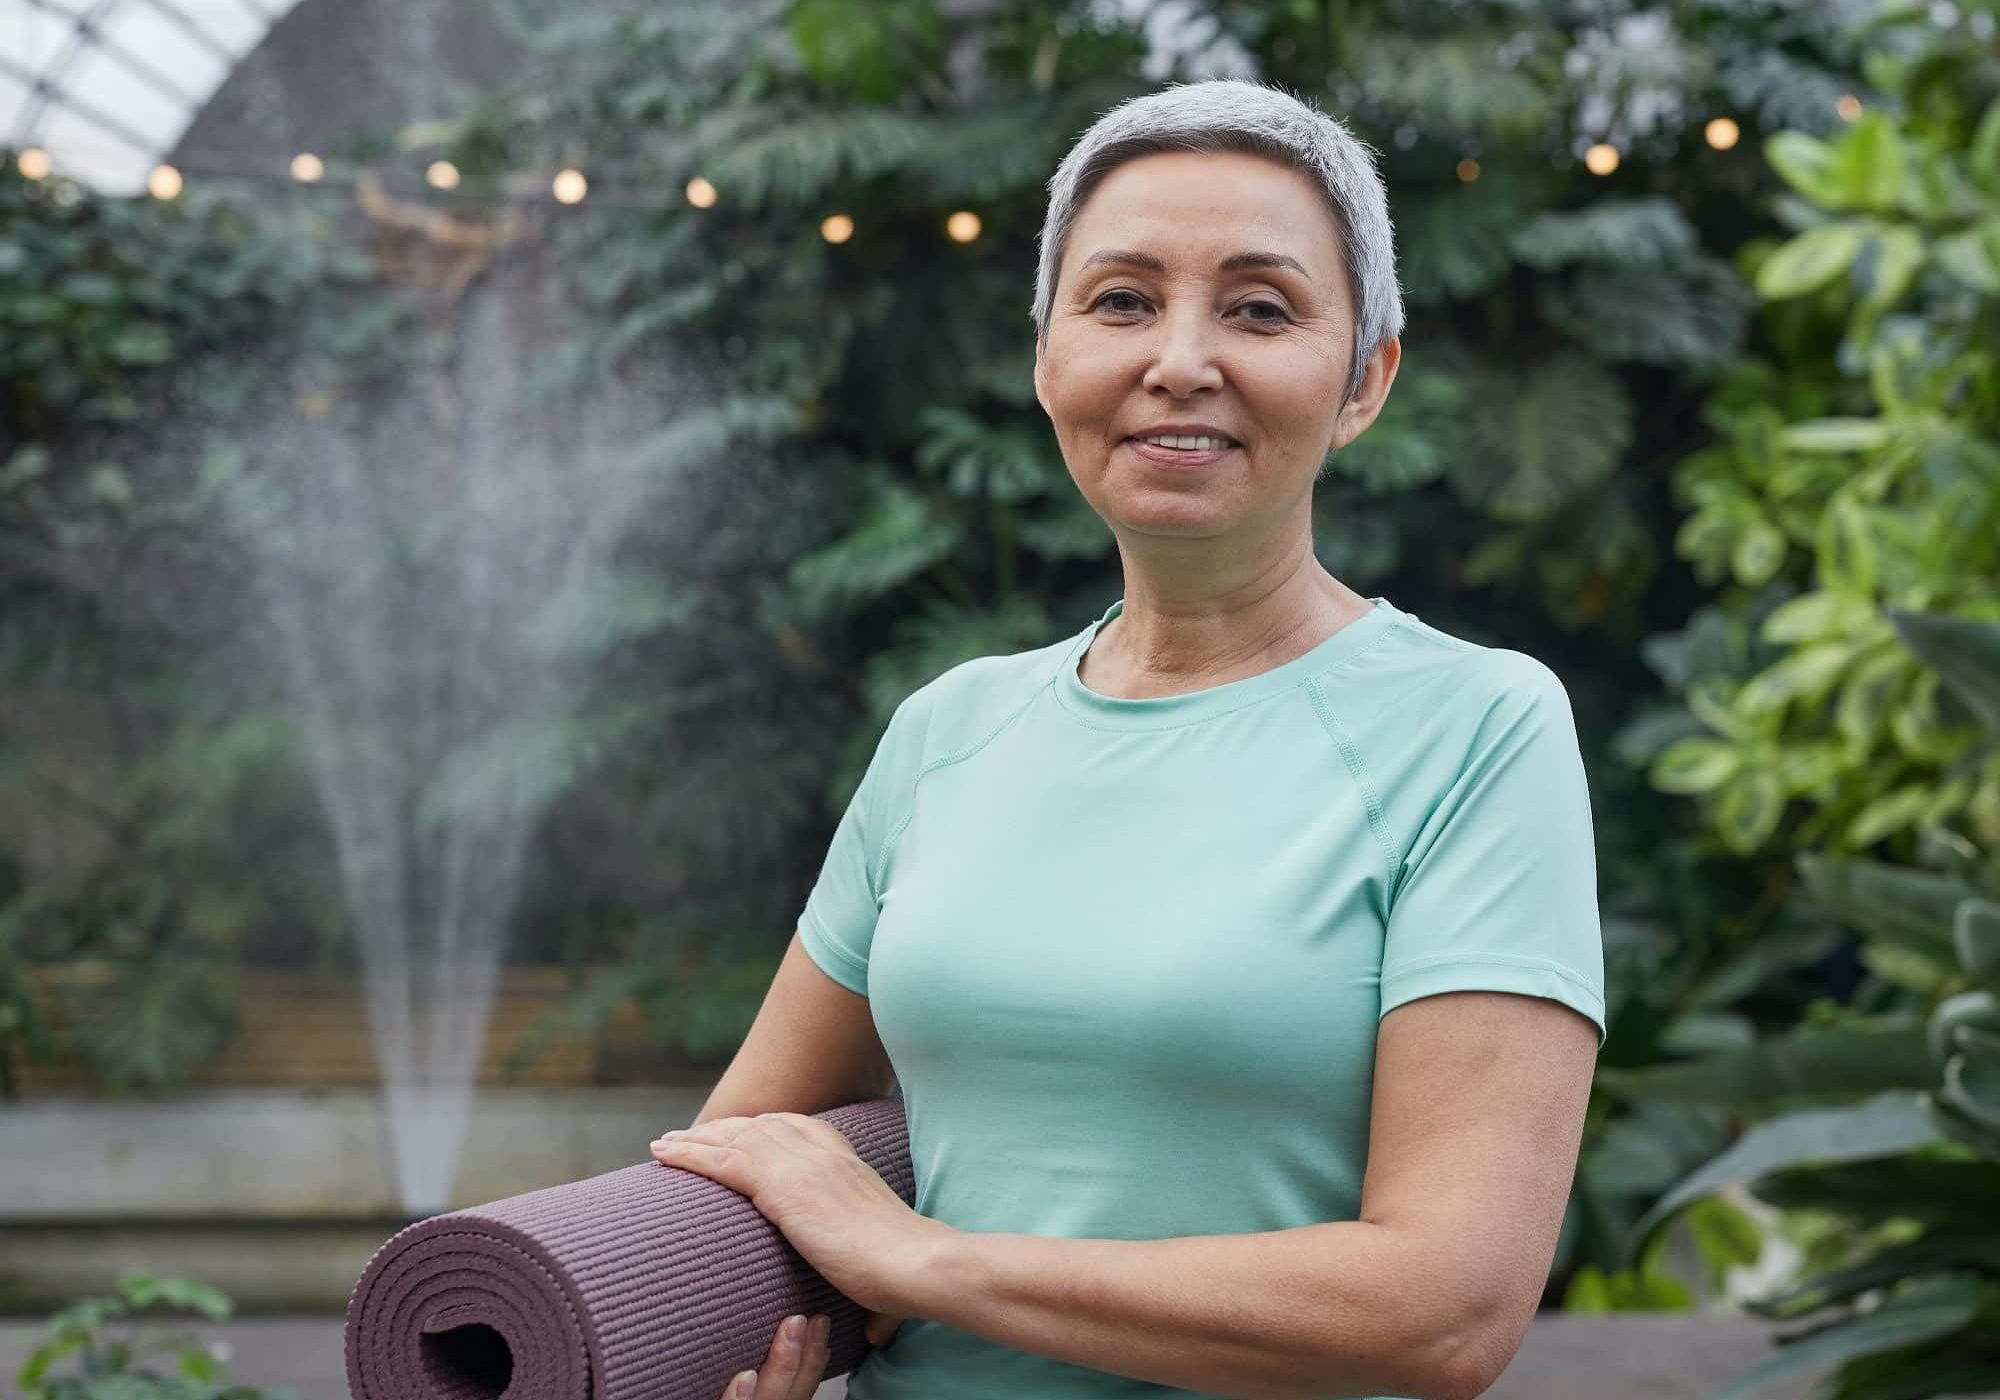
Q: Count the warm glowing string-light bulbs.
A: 12